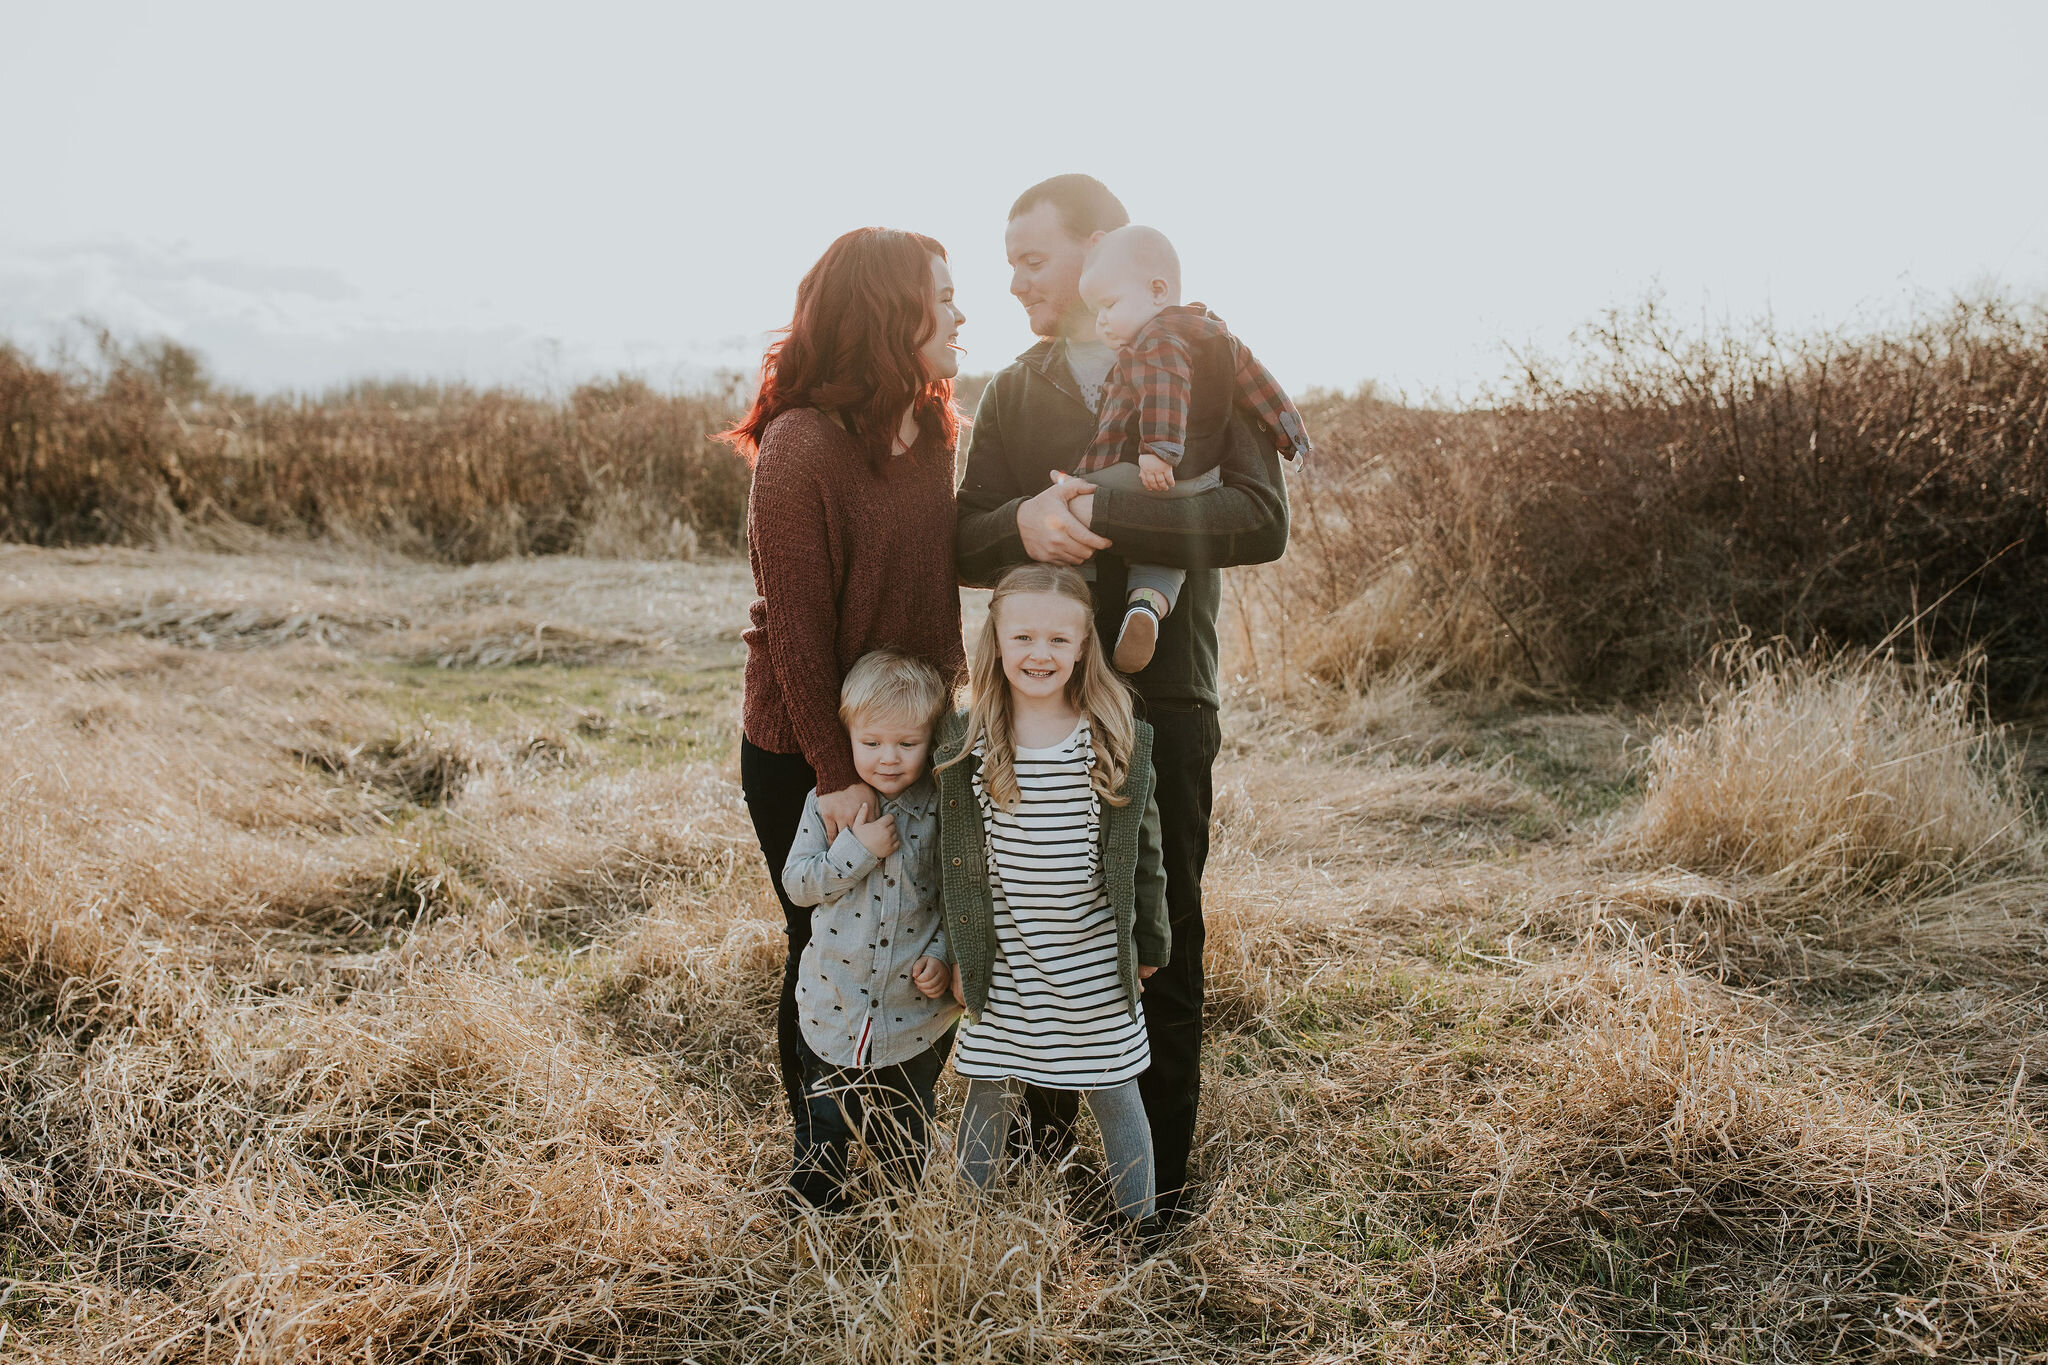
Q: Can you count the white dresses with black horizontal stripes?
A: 1